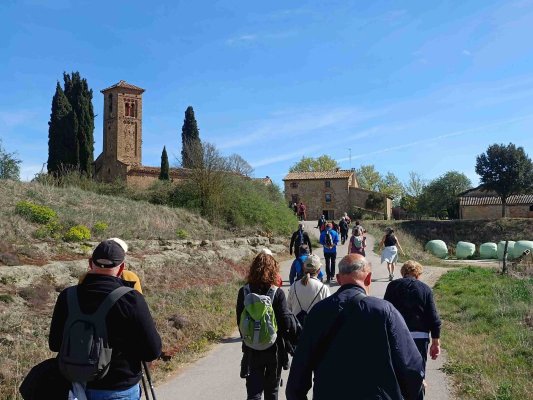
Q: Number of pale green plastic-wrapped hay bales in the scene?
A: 5